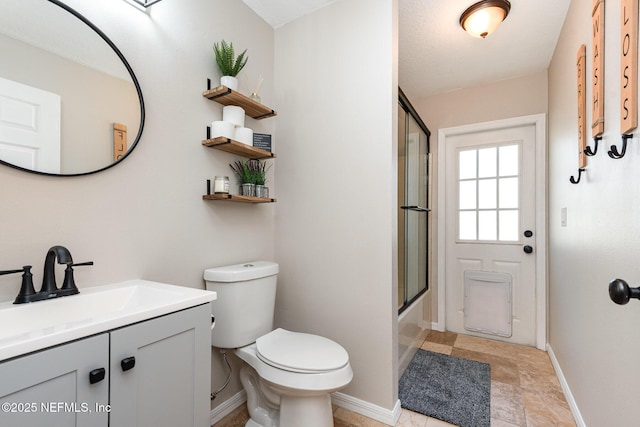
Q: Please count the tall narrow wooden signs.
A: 3